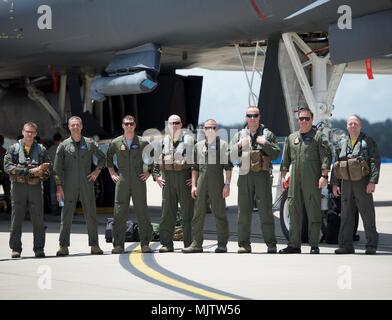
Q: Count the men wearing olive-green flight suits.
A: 8